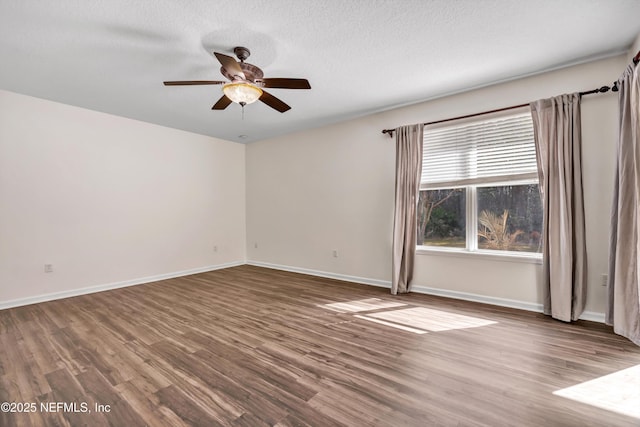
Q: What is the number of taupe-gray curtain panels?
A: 3